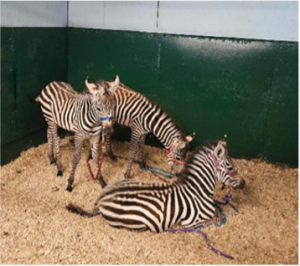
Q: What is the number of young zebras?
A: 3